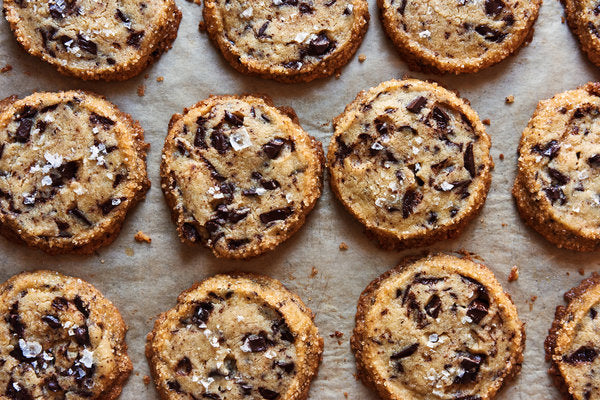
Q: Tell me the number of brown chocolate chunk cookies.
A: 12